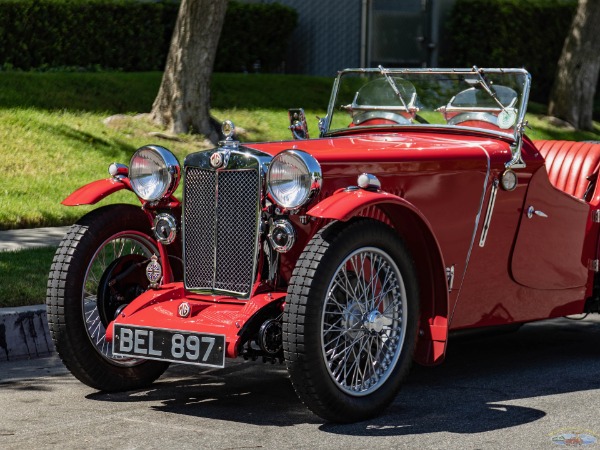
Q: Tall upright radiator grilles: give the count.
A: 1